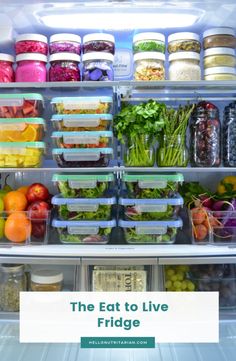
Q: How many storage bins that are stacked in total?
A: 13